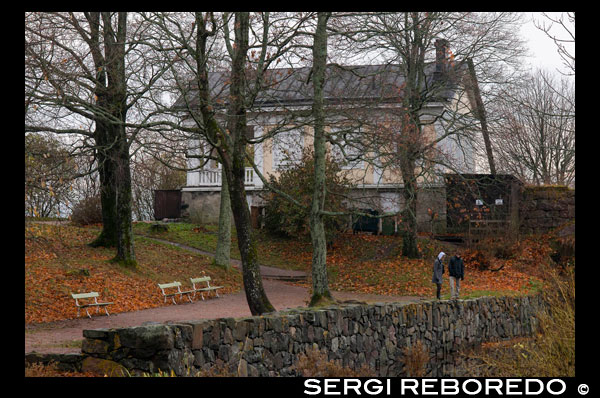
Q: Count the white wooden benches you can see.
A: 3